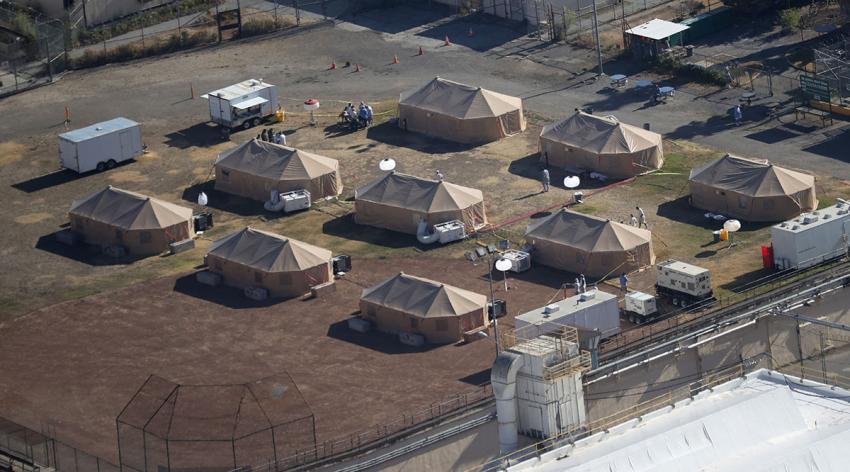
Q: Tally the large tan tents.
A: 9